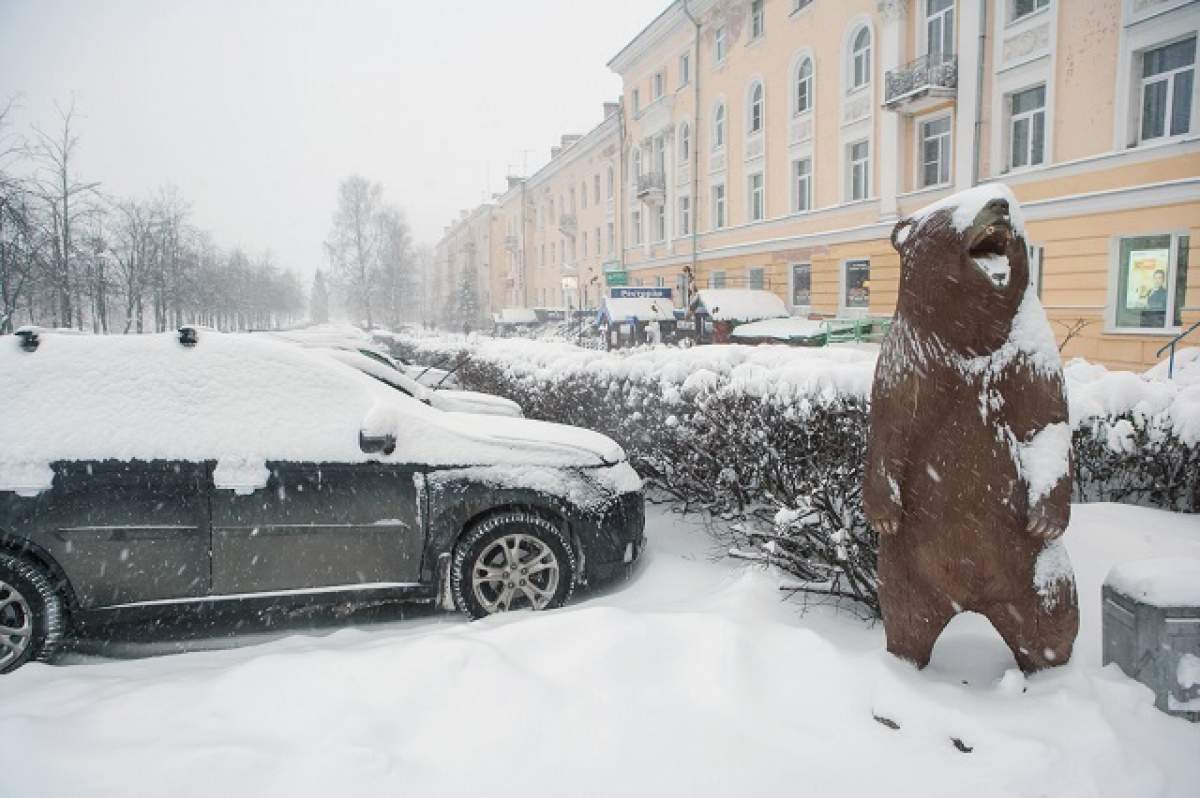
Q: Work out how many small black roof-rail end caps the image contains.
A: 2